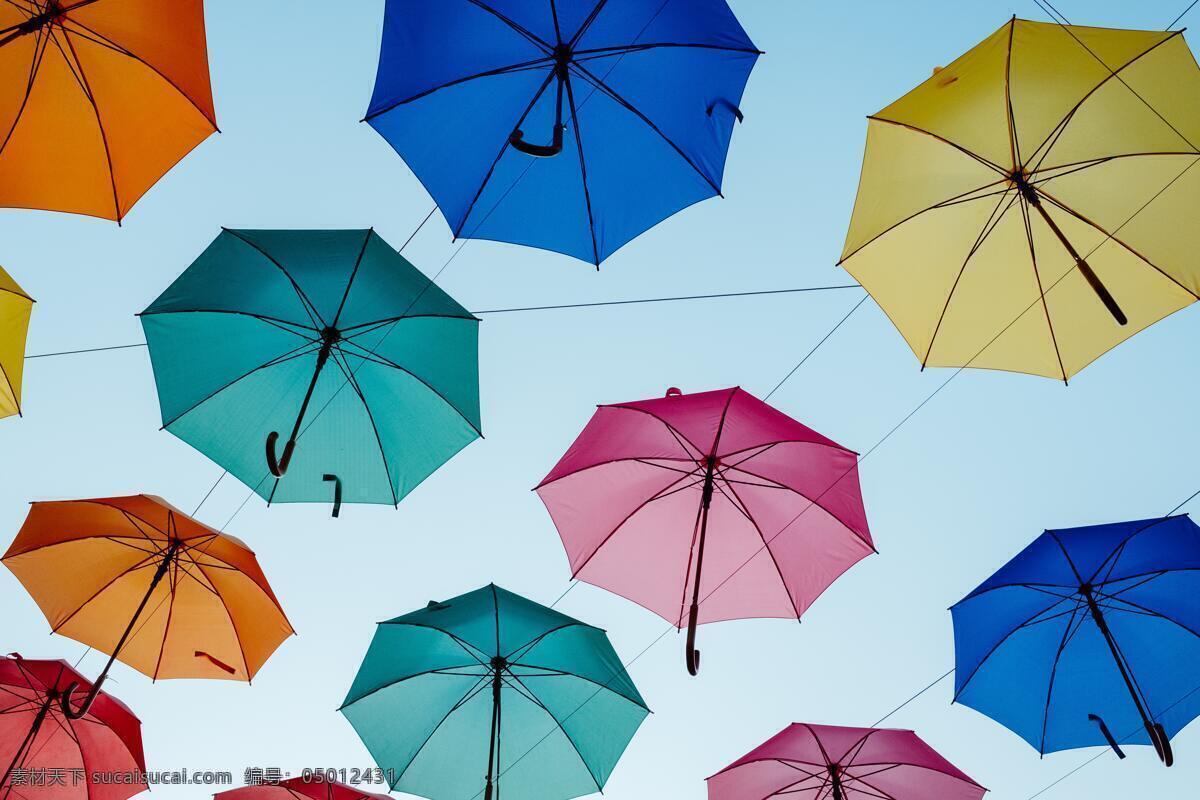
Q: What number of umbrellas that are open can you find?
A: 12